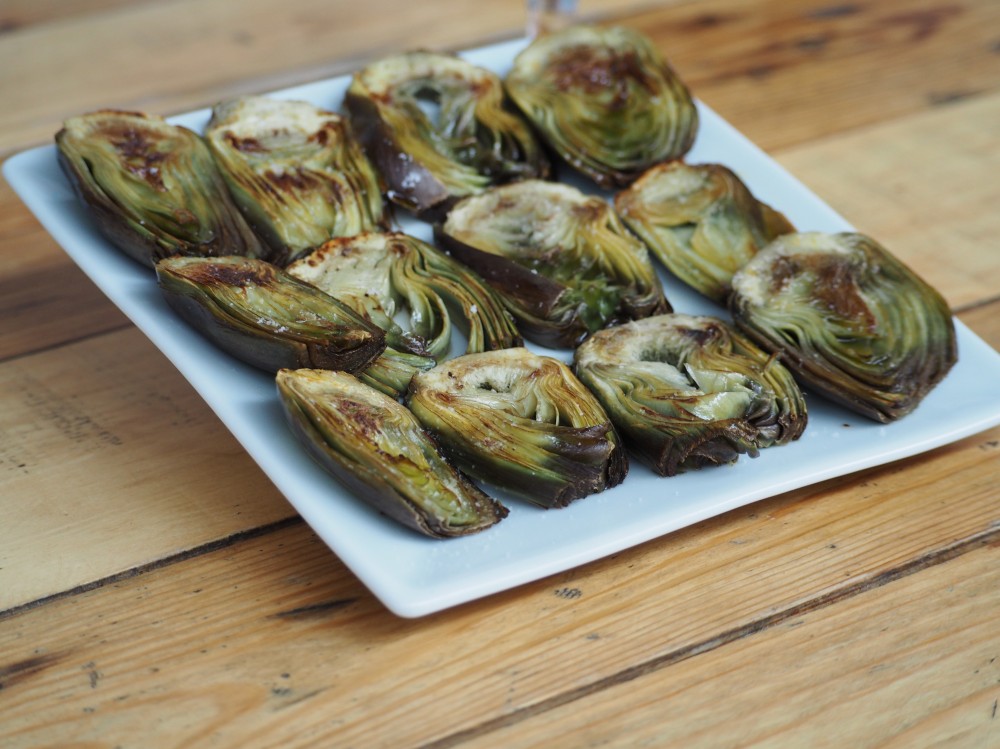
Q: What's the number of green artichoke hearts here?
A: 12